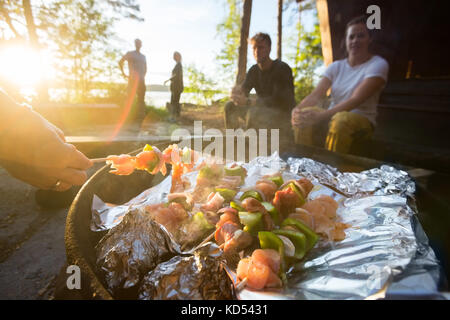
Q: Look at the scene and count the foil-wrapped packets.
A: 2